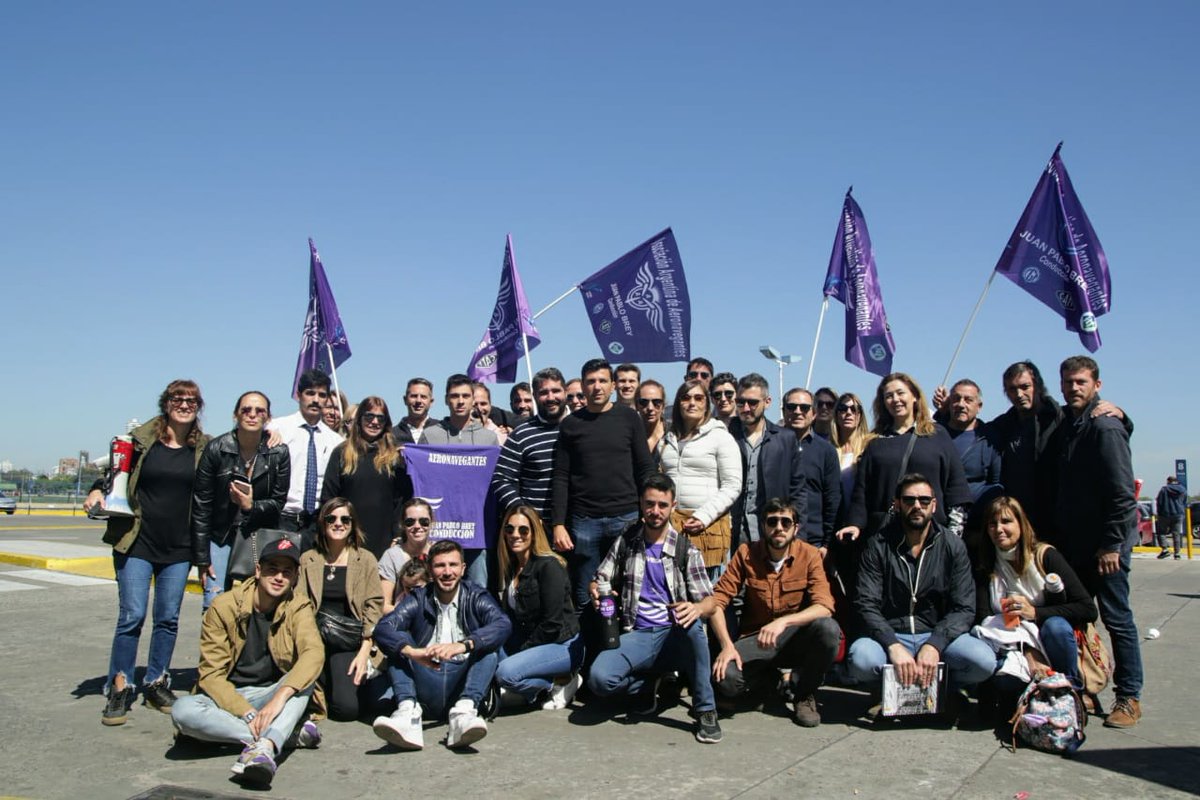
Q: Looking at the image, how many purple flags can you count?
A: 5